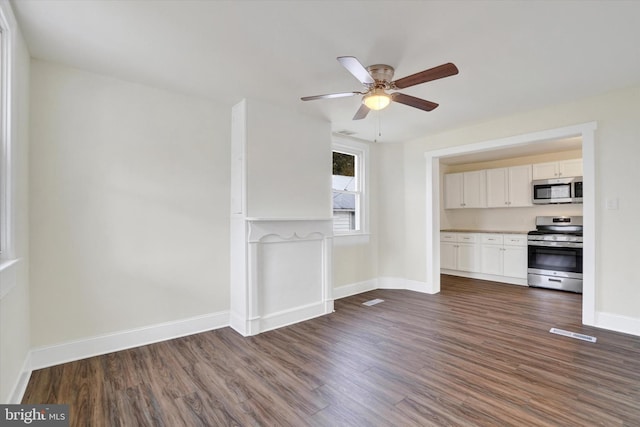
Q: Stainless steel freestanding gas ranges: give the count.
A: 1